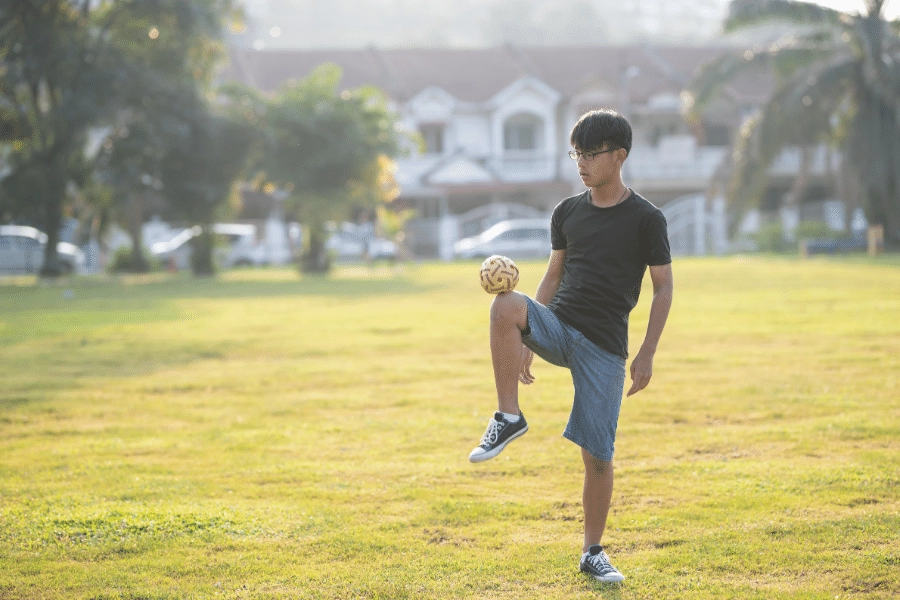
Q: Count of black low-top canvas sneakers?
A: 2